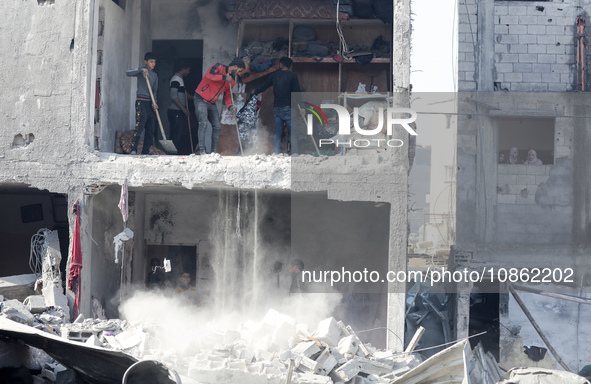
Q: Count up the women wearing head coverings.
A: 2